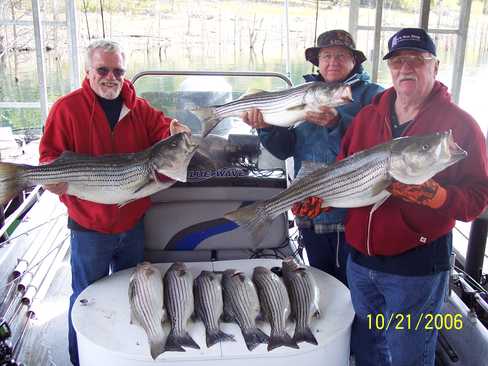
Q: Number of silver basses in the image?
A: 9